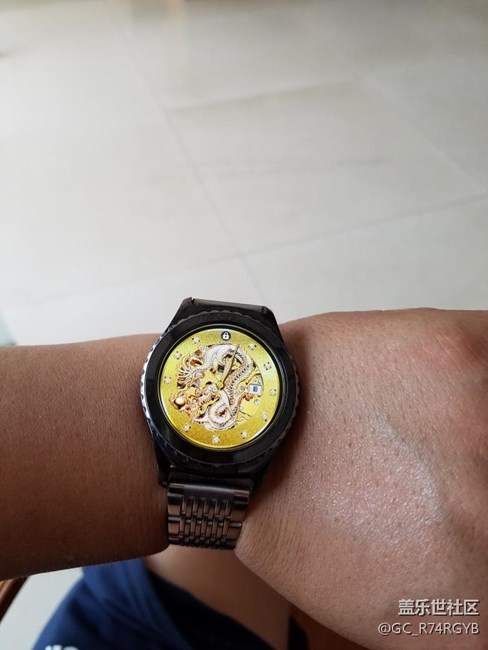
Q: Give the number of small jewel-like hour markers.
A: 10